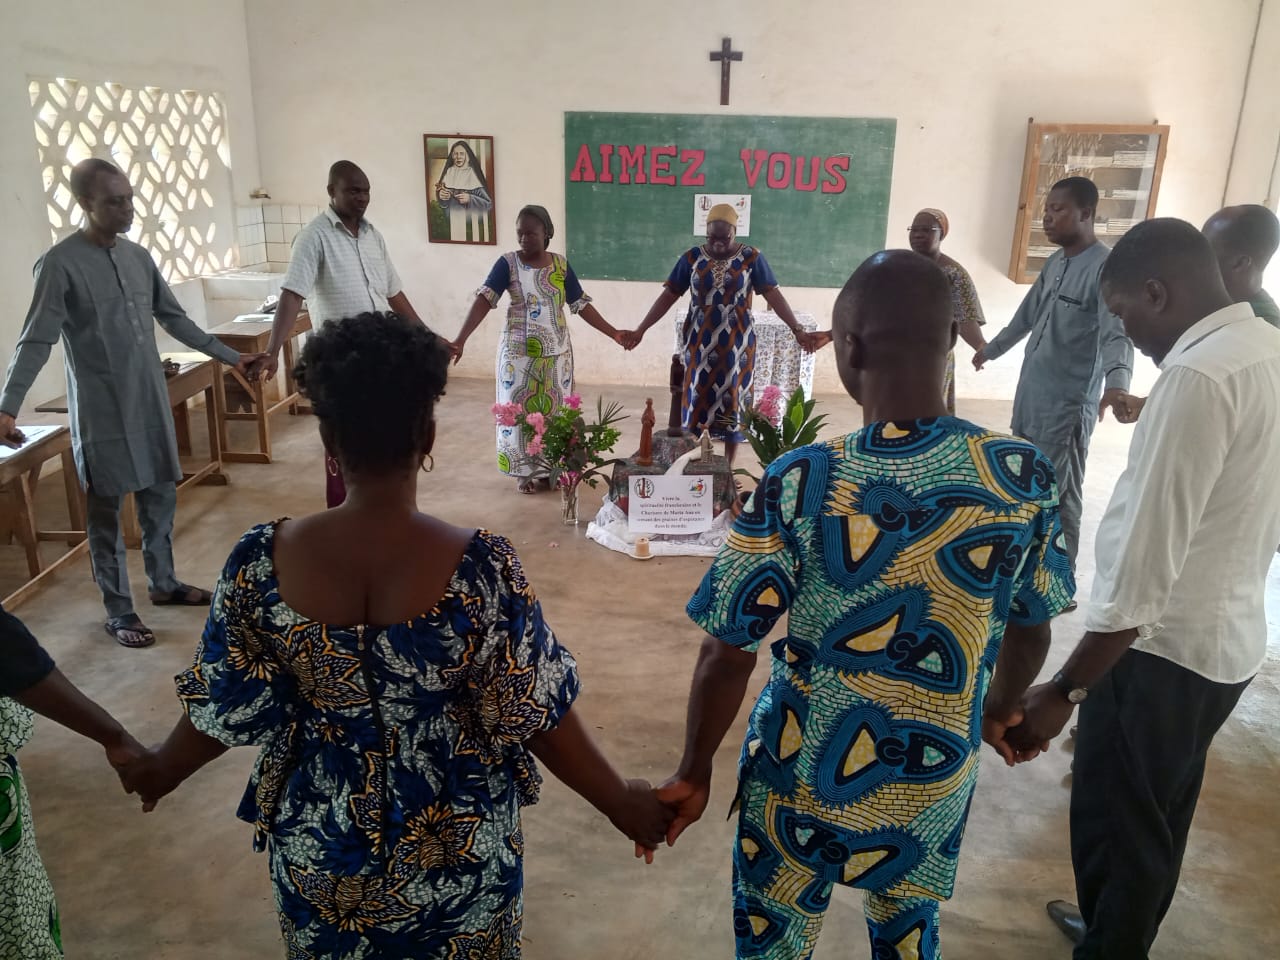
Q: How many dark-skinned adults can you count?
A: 11